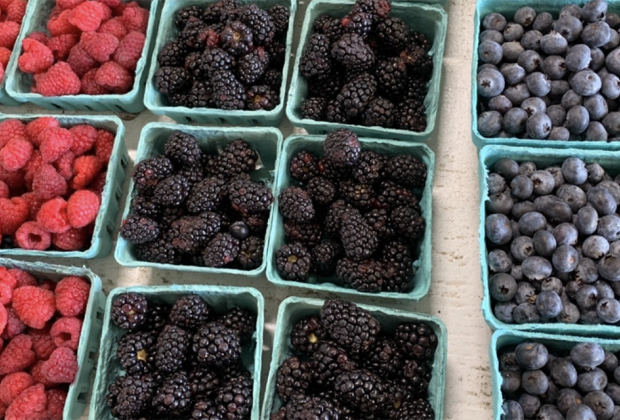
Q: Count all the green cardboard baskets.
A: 13